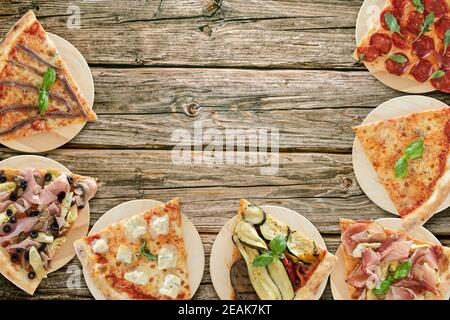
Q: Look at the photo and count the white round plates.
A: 7